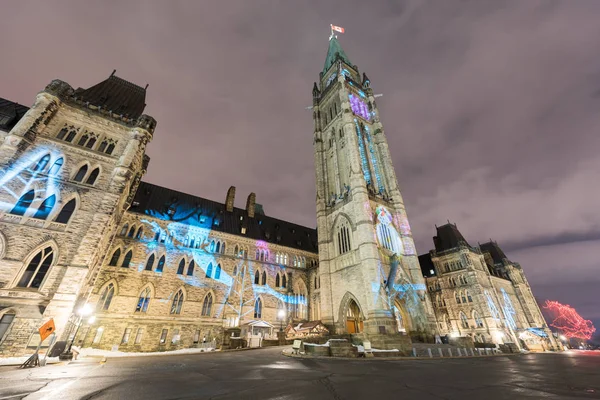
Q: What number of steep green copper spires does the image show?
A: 1